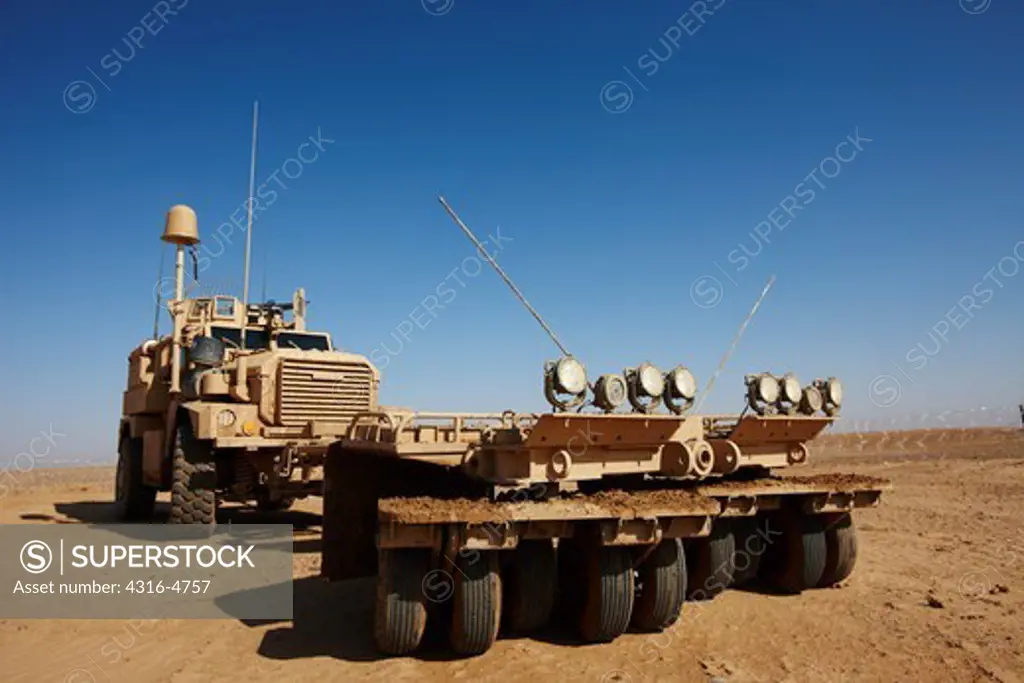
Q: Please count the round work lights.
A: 8